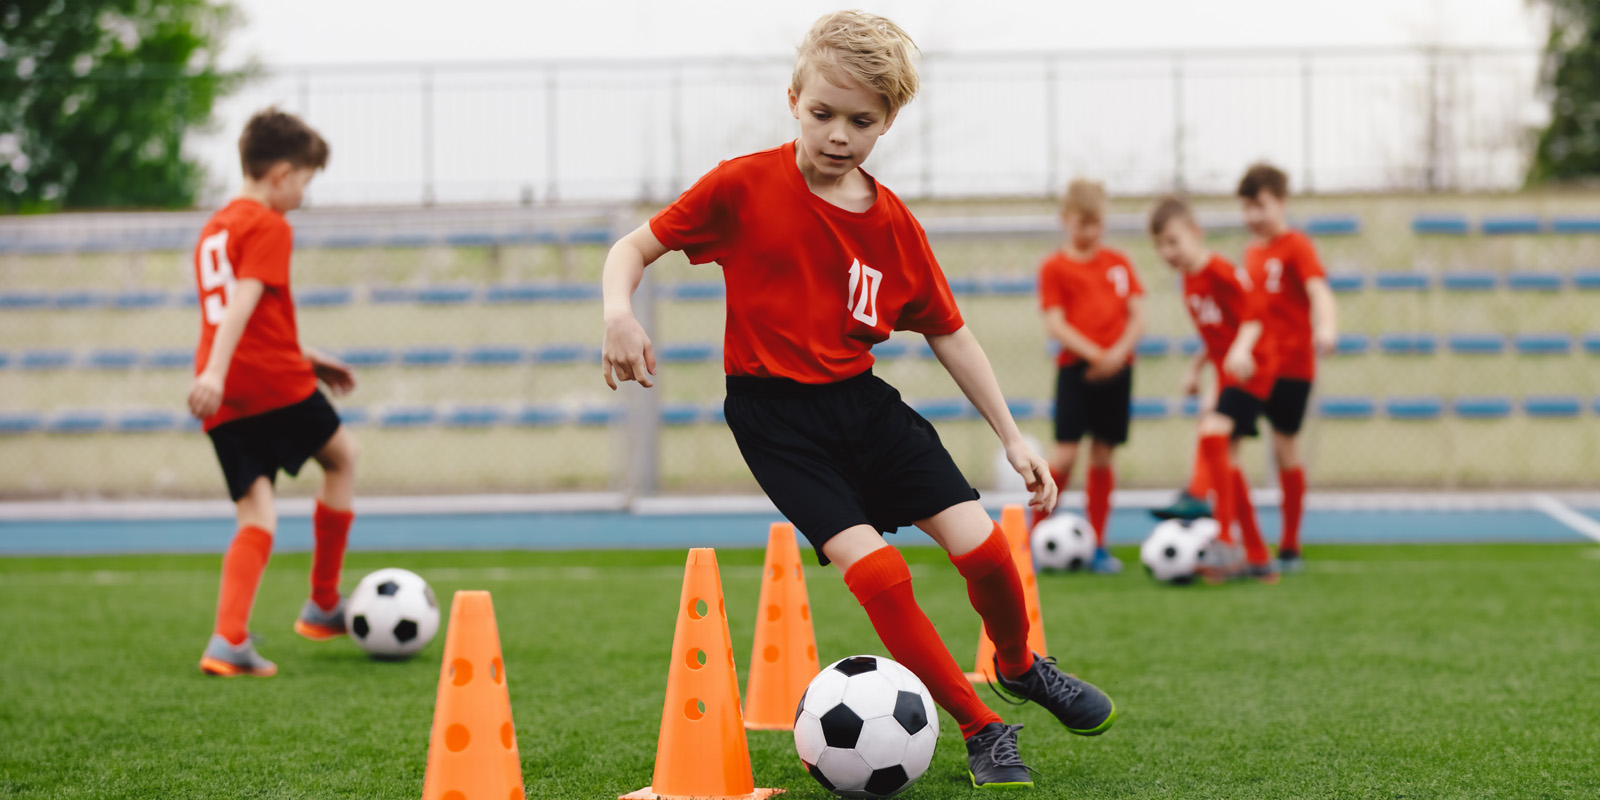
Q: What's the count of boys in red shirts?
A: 5